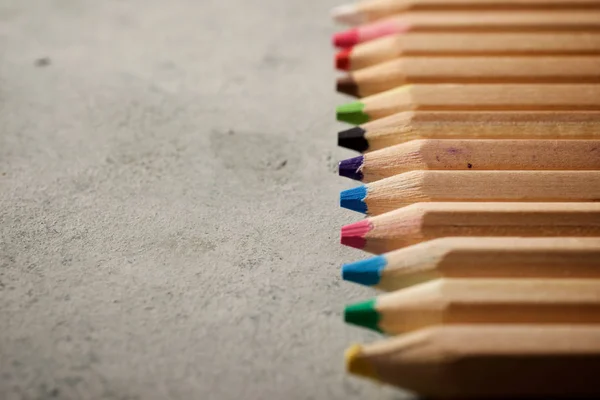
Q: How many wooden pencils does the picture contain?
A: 12